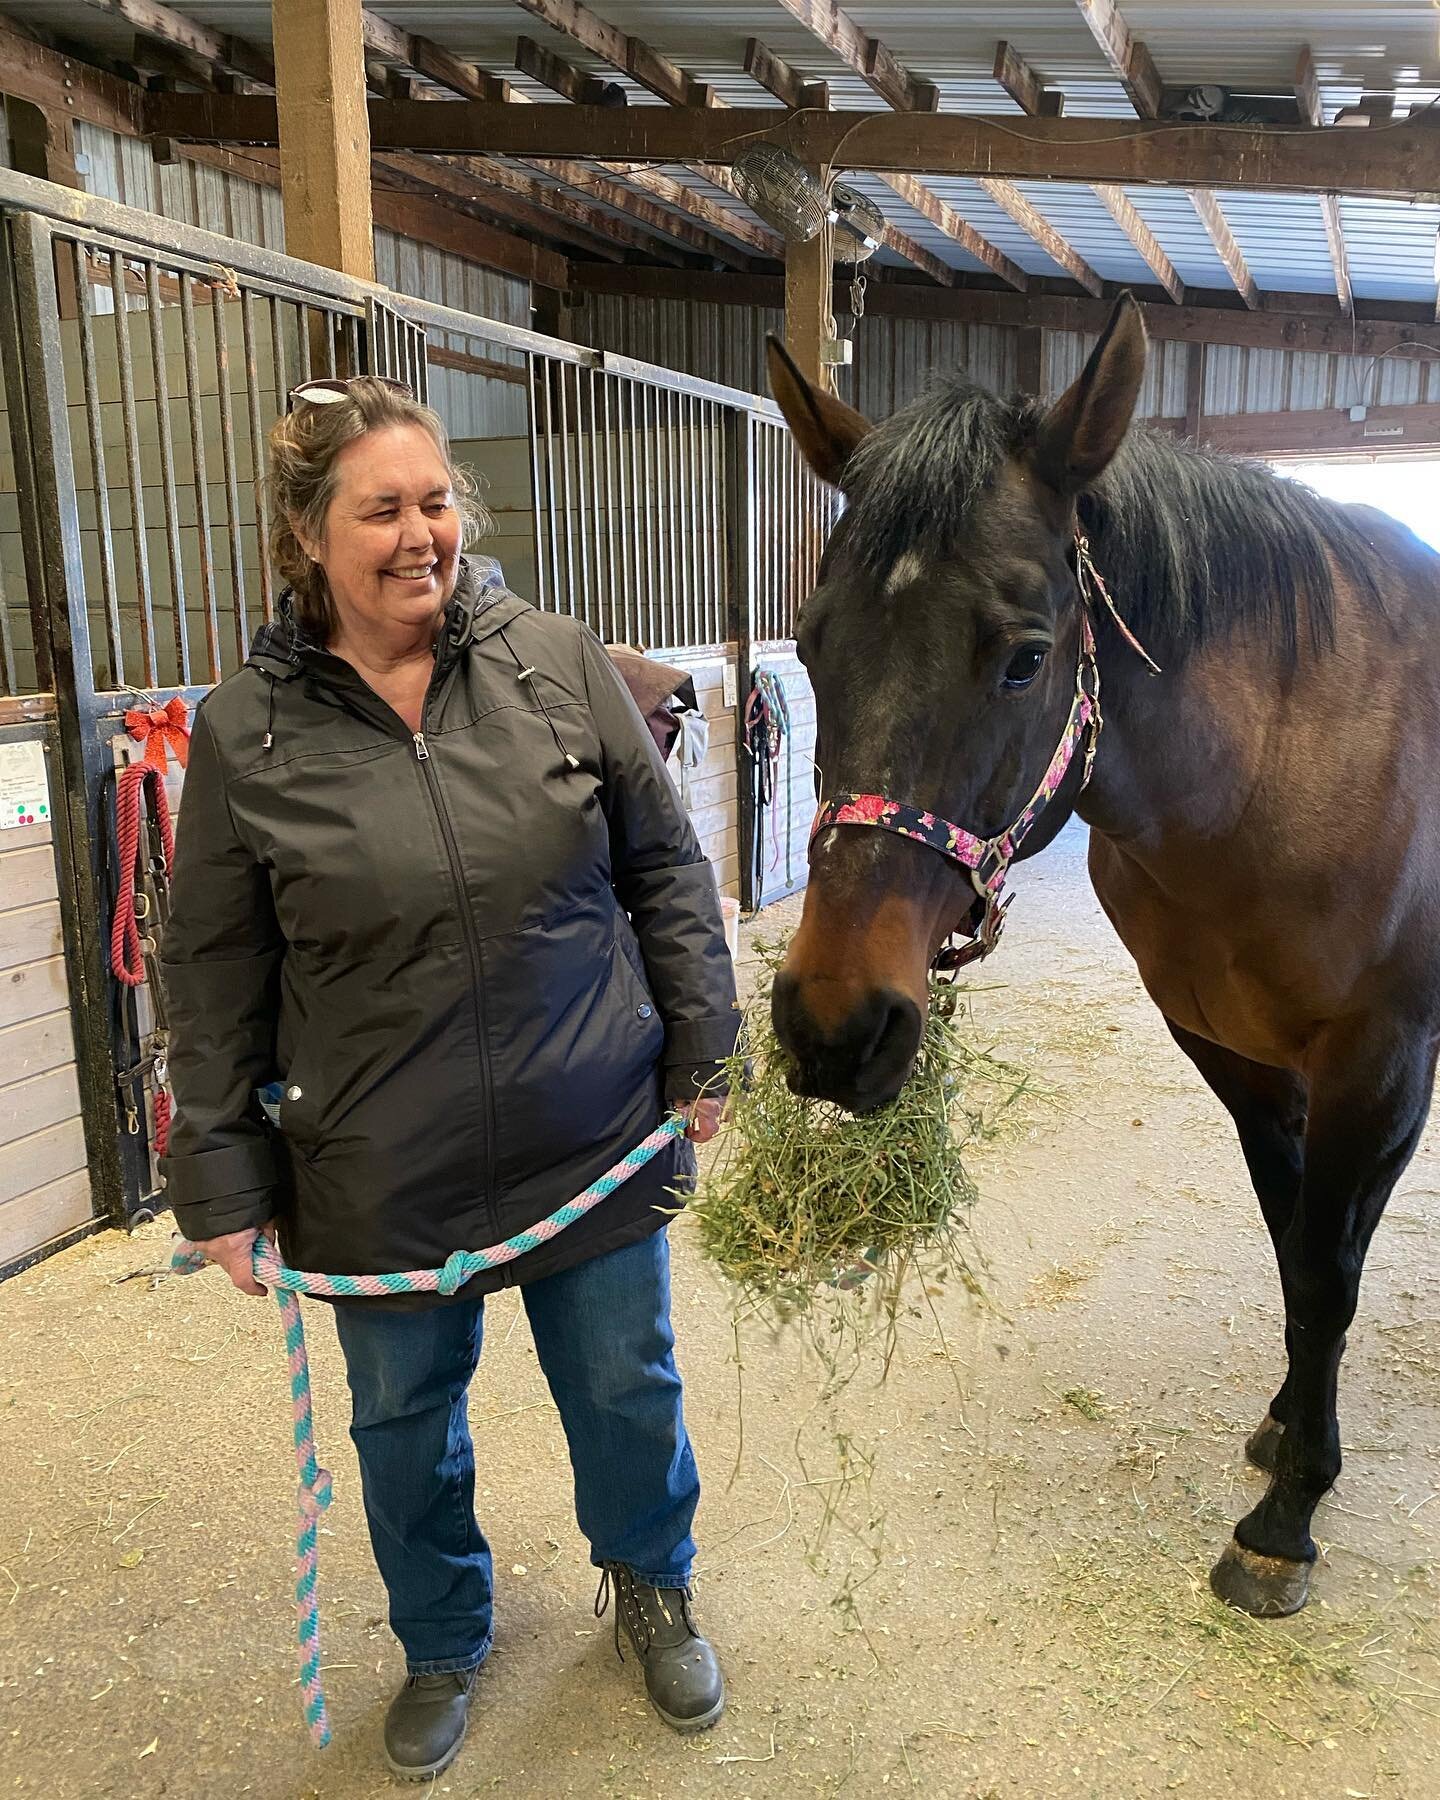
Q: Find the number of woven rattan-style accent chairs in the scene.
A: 0